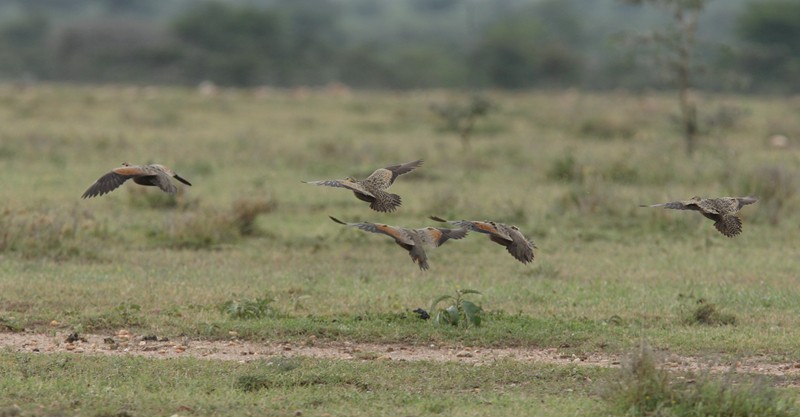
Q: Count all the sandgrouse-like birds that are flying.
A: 5